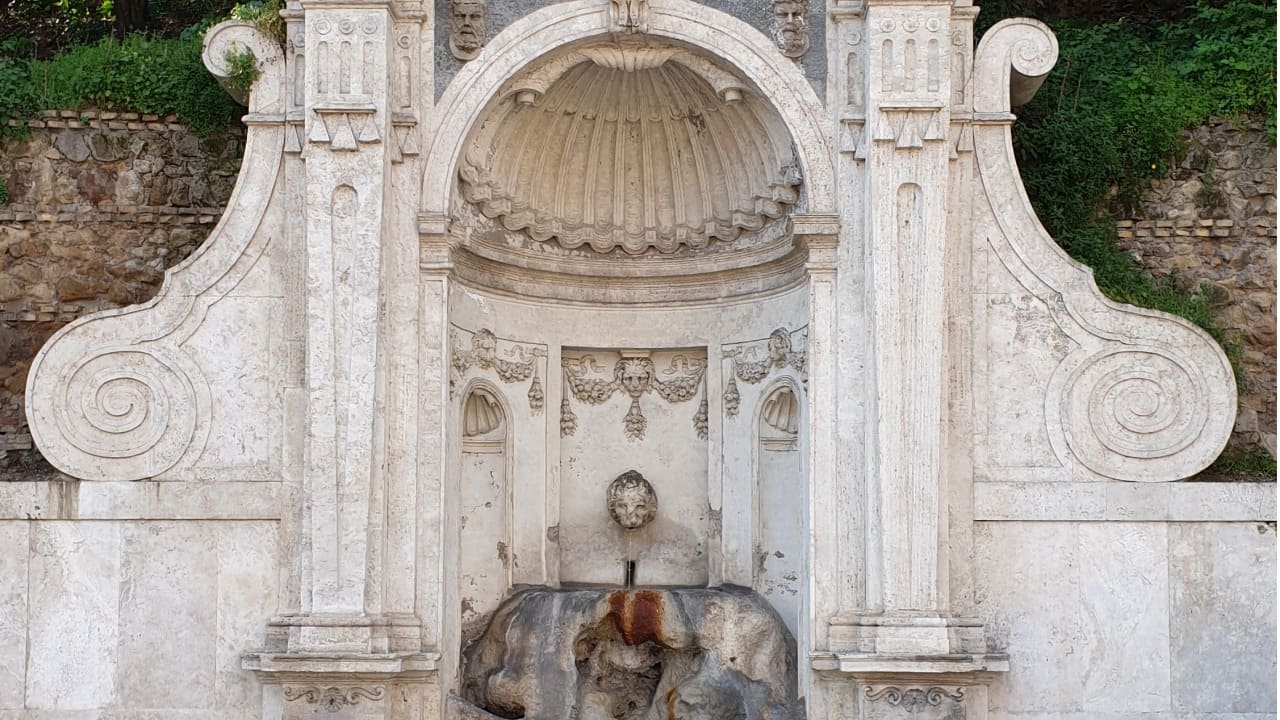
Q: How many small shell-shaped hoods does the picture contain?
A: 2